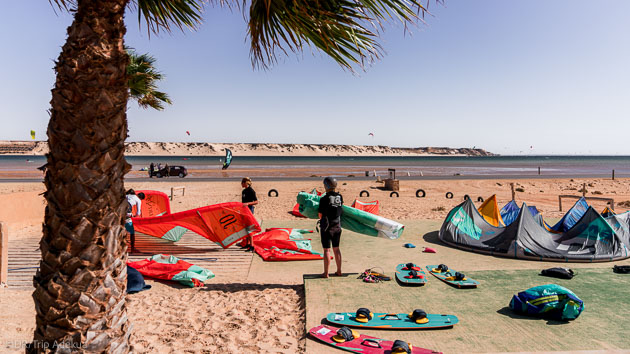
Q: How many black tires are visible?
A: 7